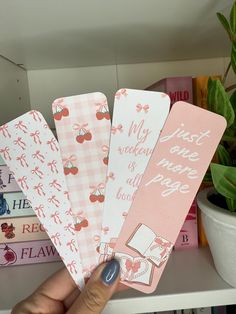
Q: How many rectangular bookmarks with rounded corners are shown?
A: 4